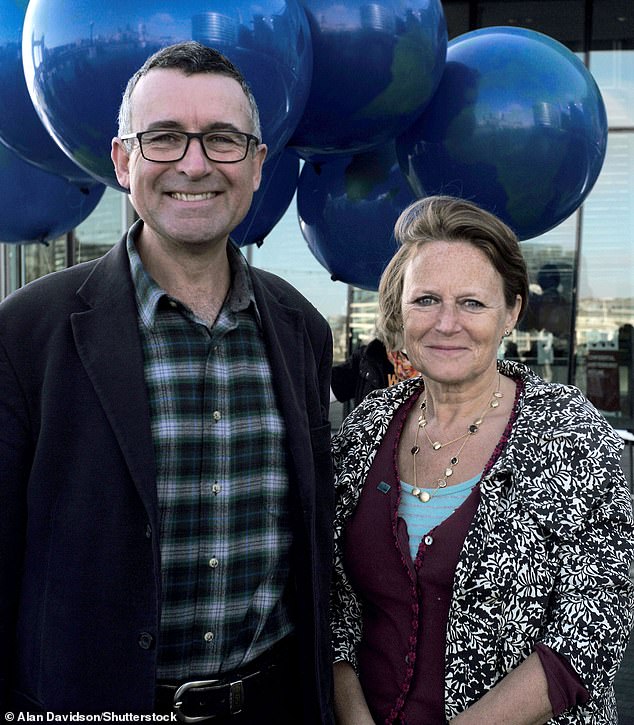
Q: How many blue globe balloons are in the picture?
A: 7